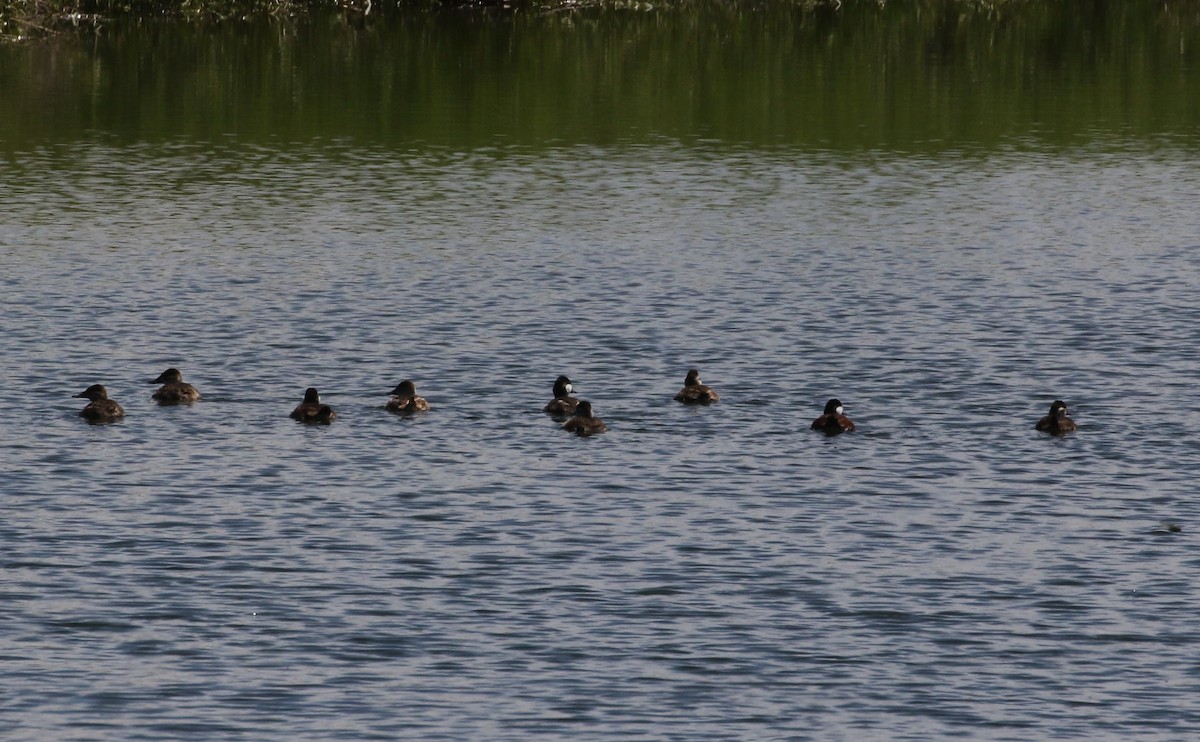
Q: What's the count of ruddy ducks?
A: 9